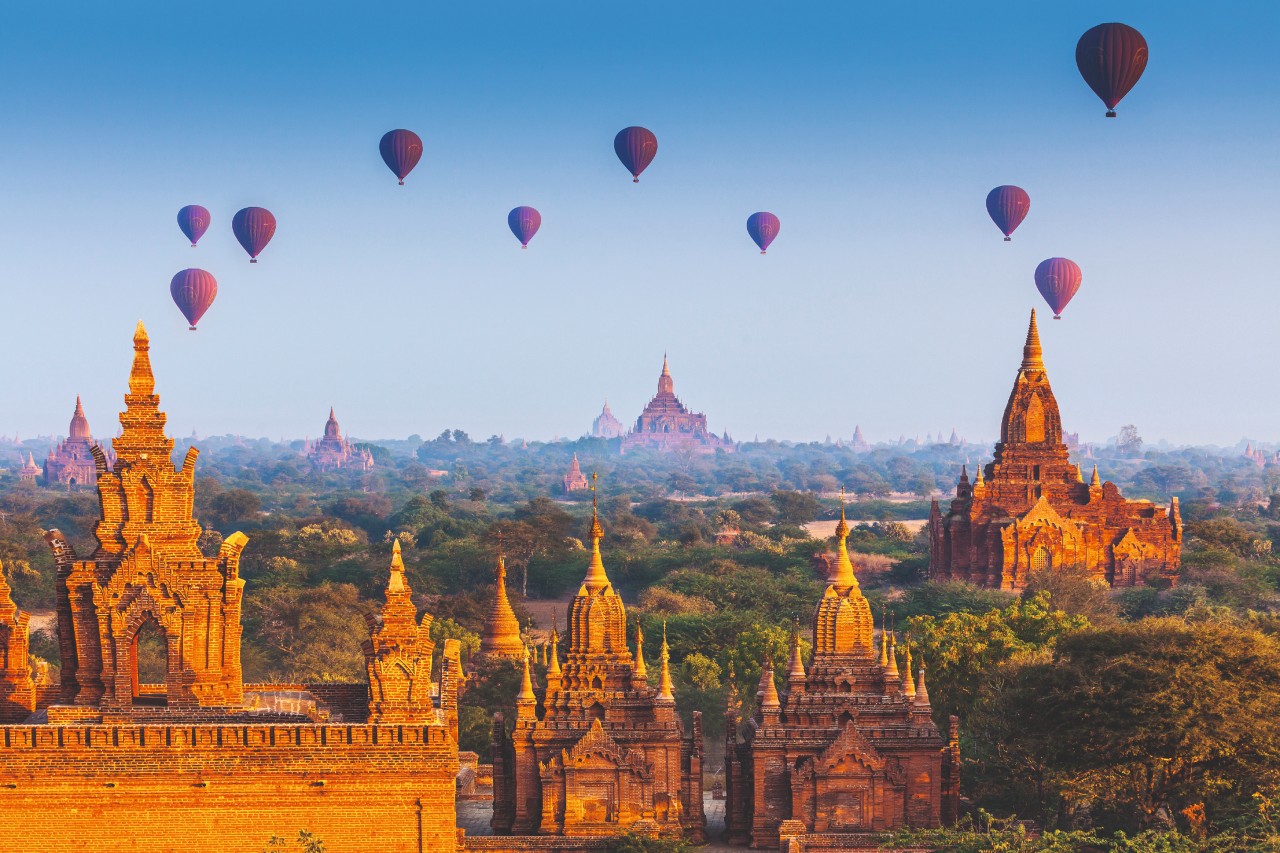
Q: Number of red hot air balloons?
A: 10